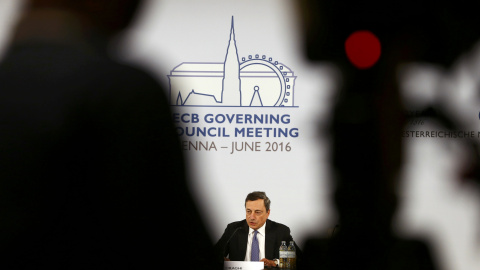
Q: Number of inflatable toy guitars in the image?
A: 0